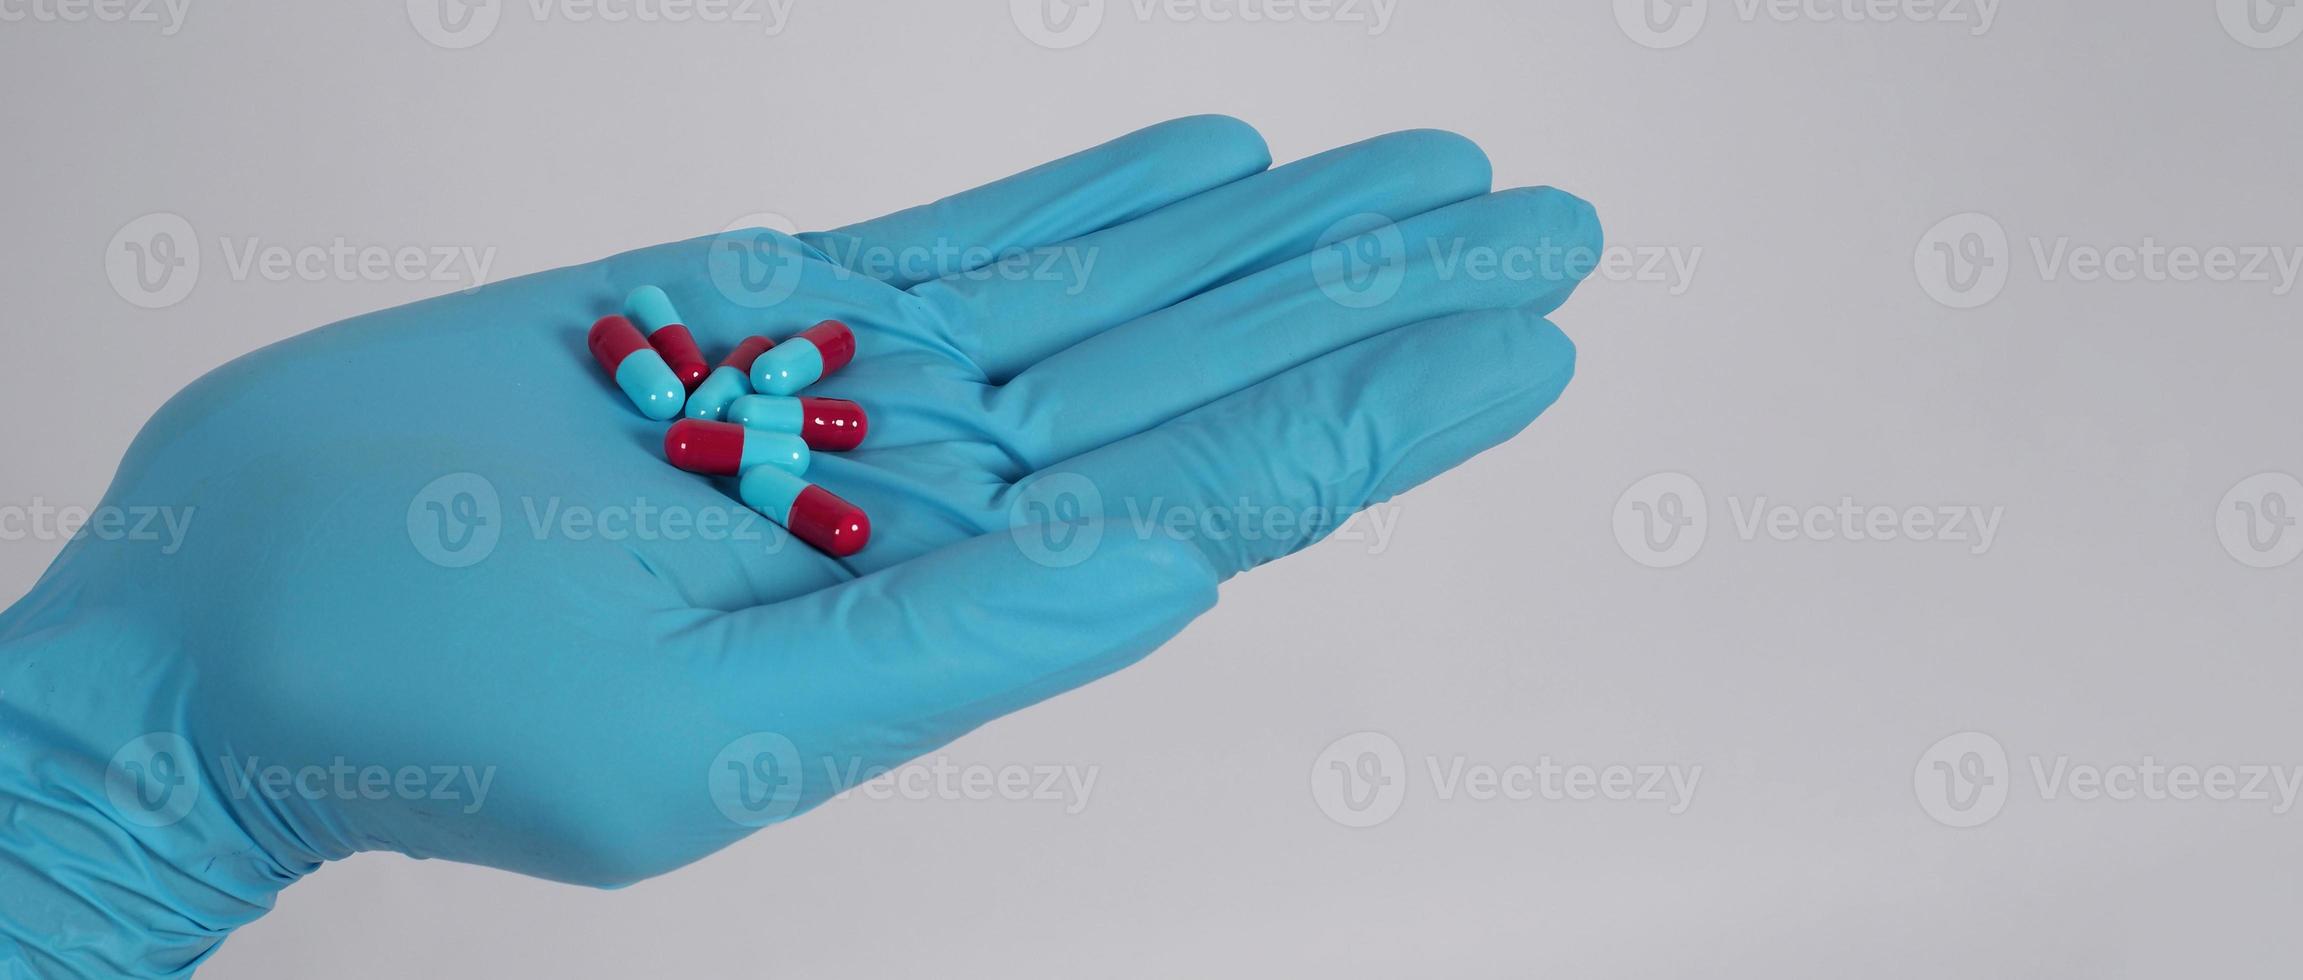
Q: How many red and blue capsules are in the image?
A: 7